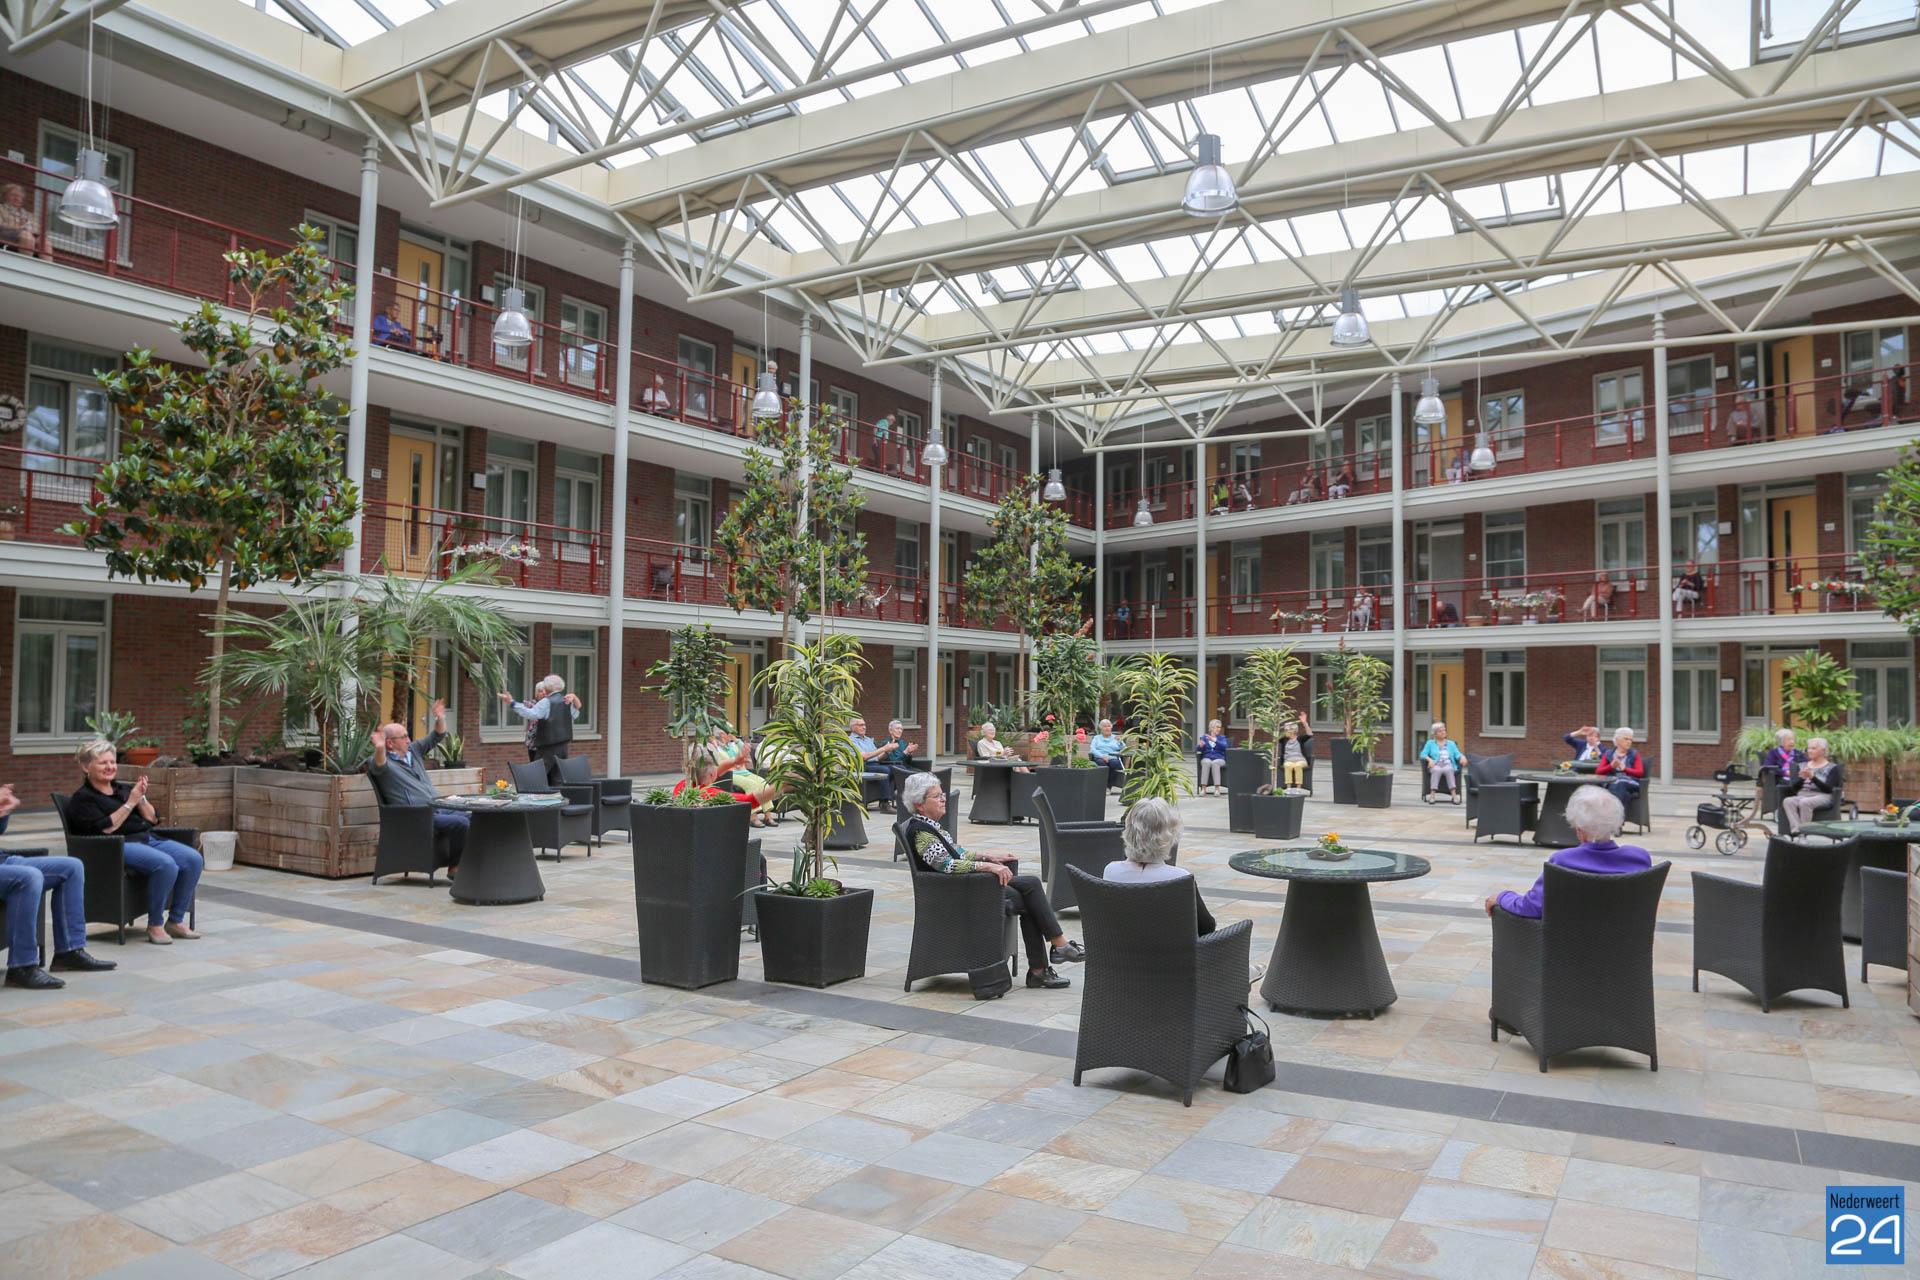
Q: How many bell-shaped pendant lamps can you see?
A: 10